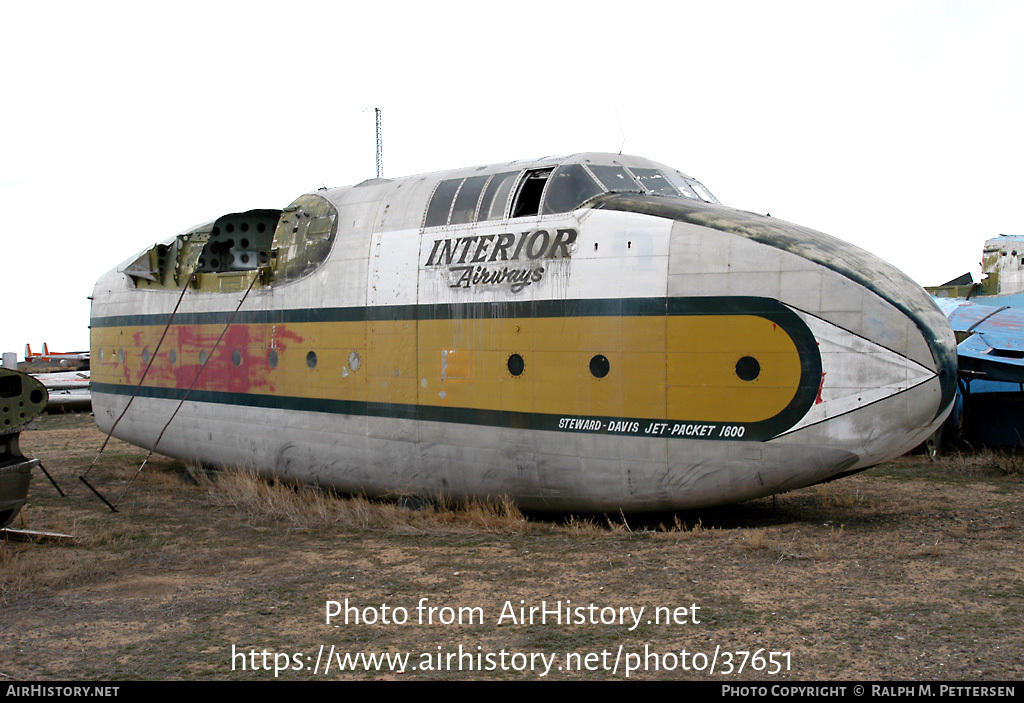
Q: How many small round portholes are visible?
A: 12